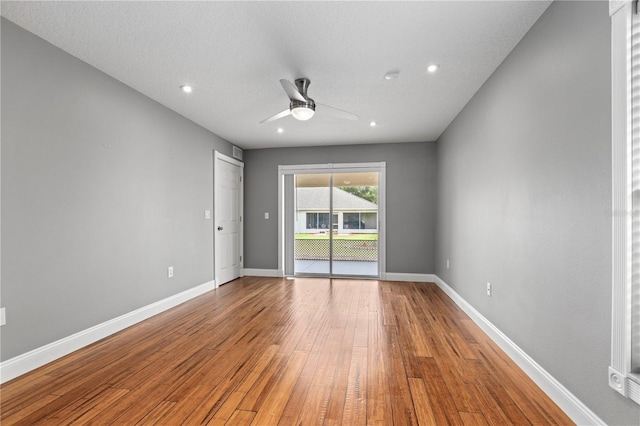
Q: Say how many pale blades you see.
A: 3